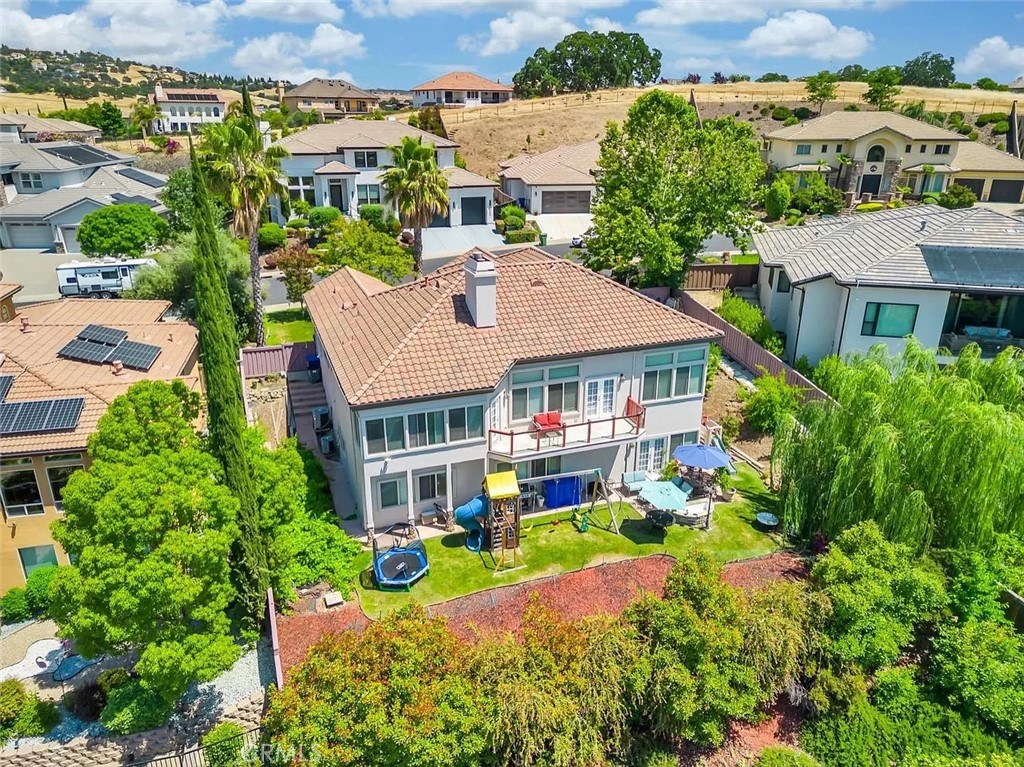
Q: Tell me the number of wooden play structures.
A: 1